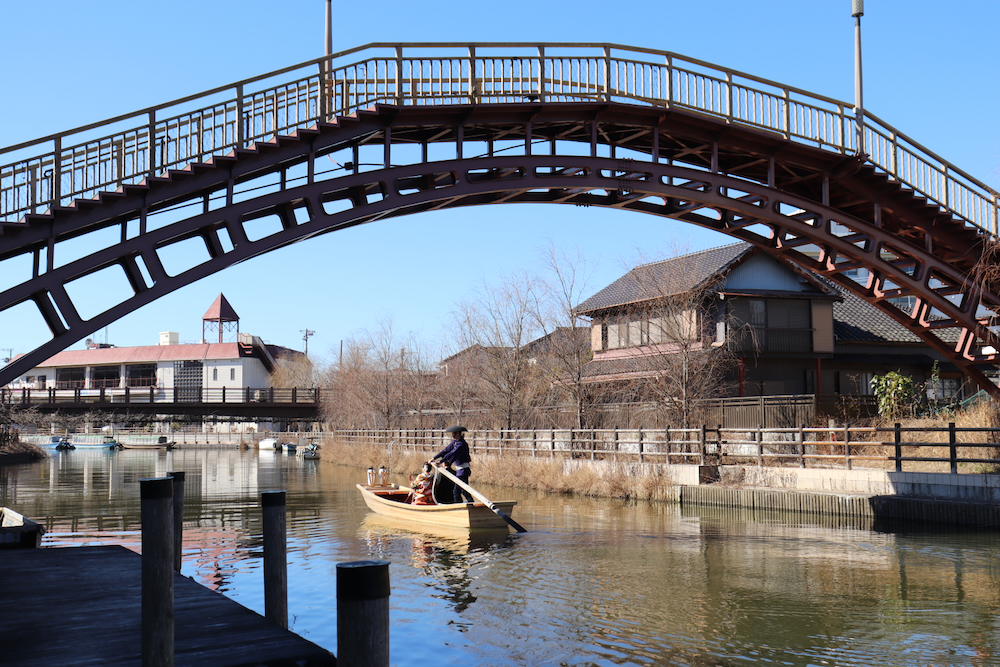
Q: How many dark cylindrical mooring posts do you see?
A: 4